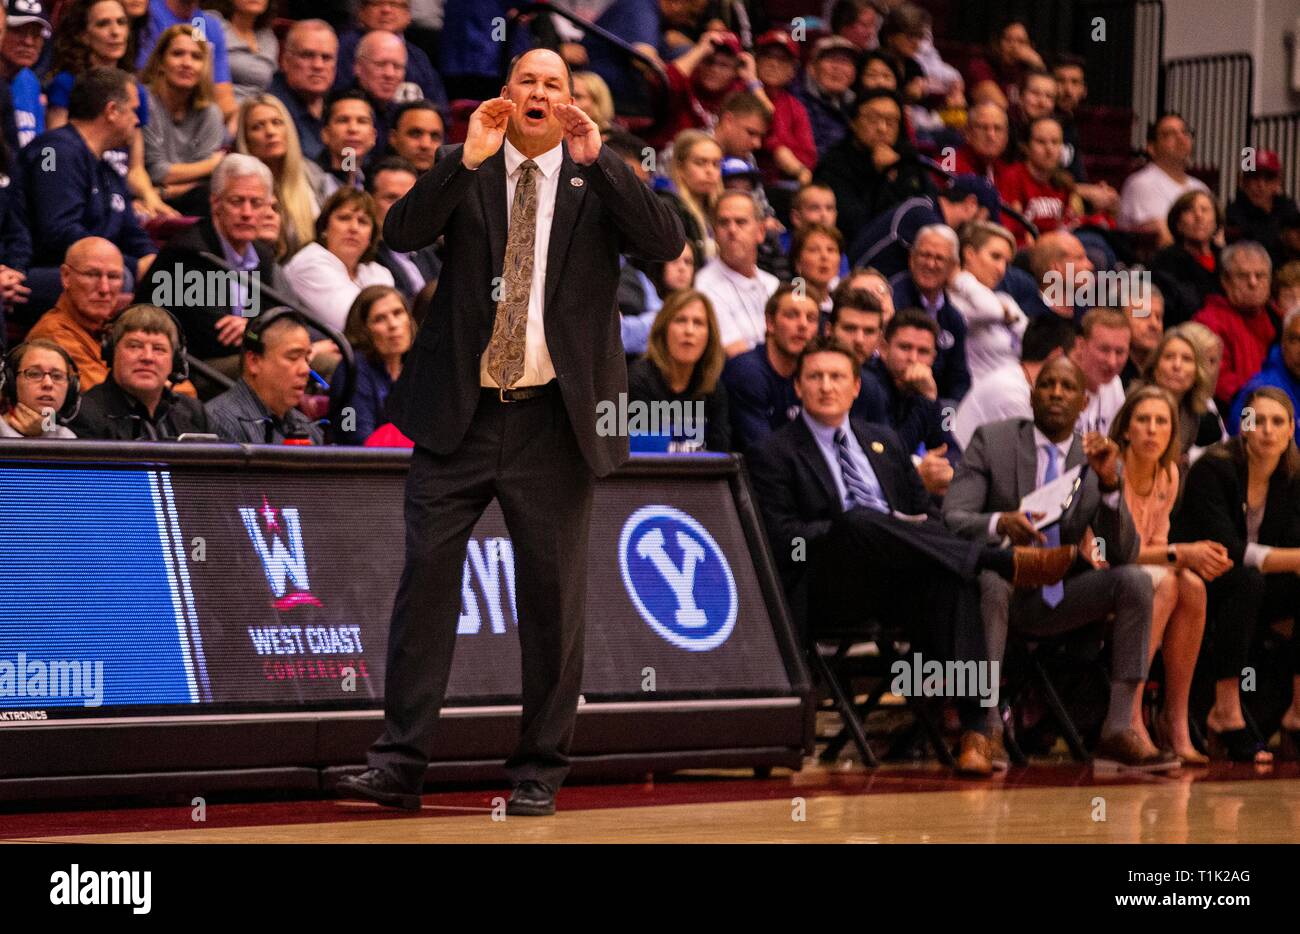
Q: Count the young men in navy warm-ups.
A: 3